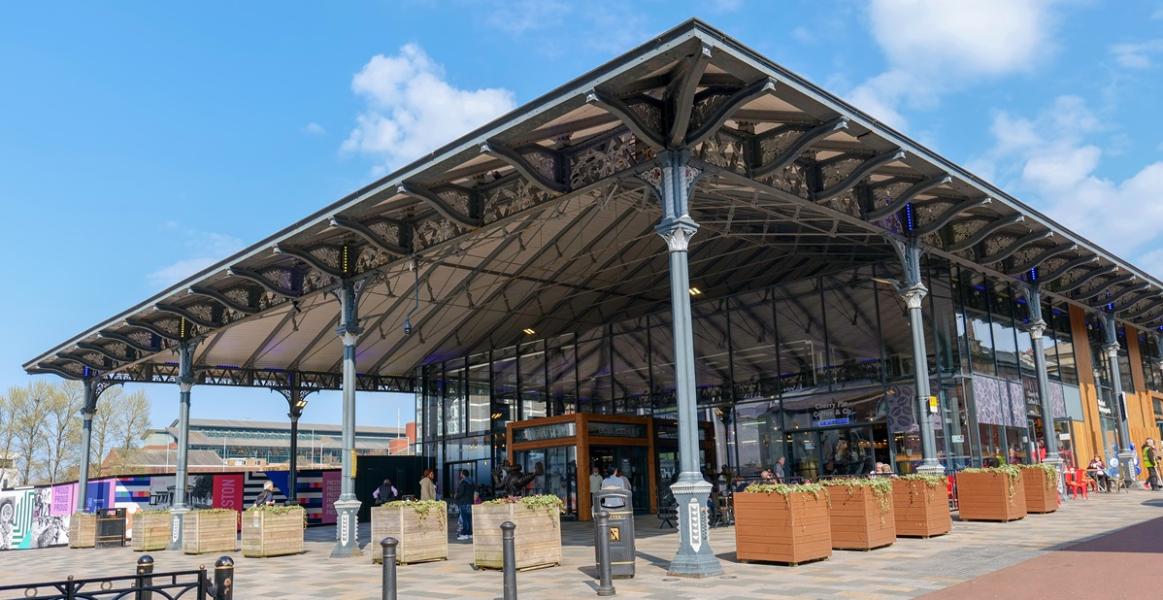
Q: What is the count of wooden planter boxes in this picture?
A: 11